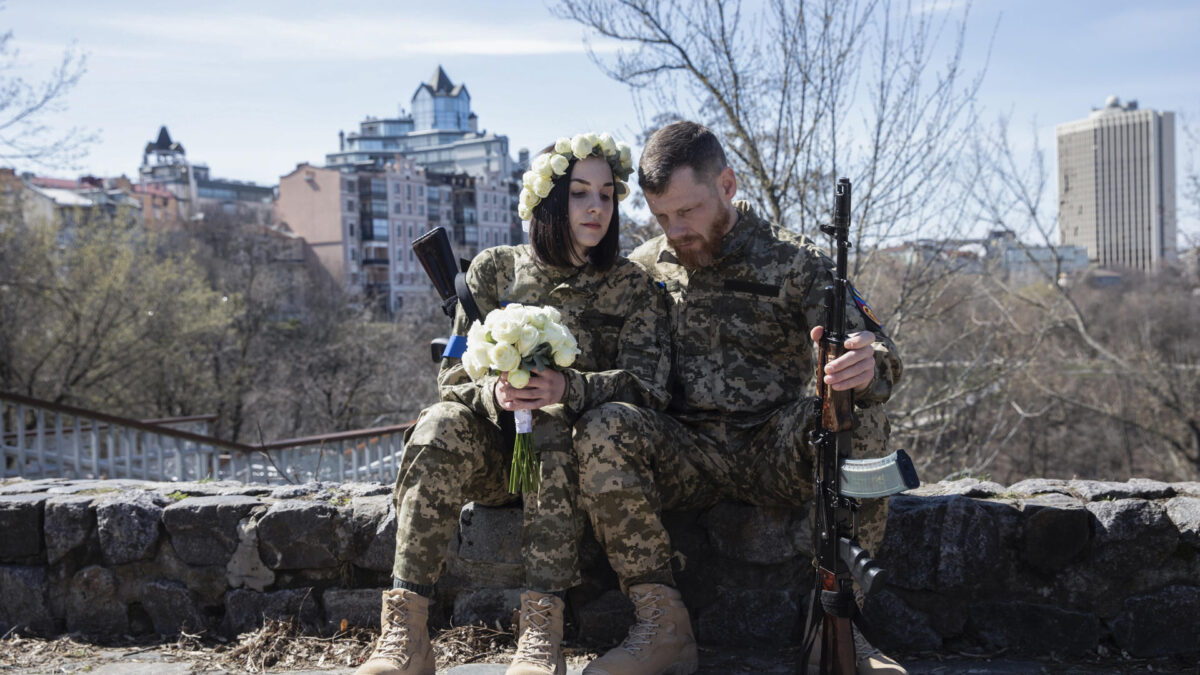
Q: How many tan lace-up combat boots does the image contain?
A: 4